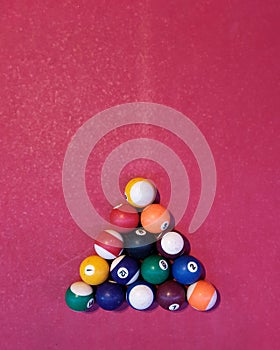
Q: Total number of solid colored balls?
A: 8